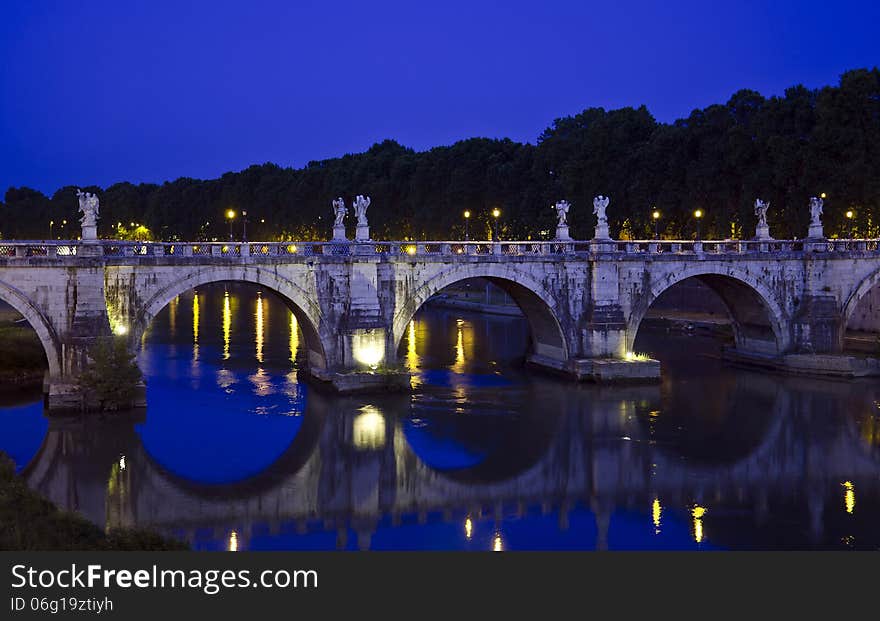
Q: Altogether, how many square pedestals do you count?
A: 7